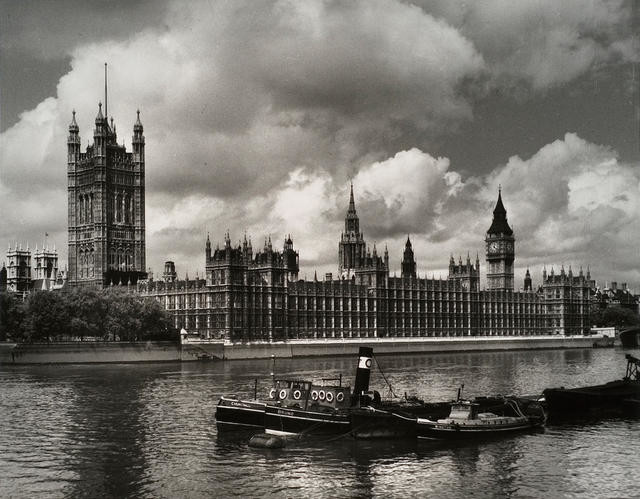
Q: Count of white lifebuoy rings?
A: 7